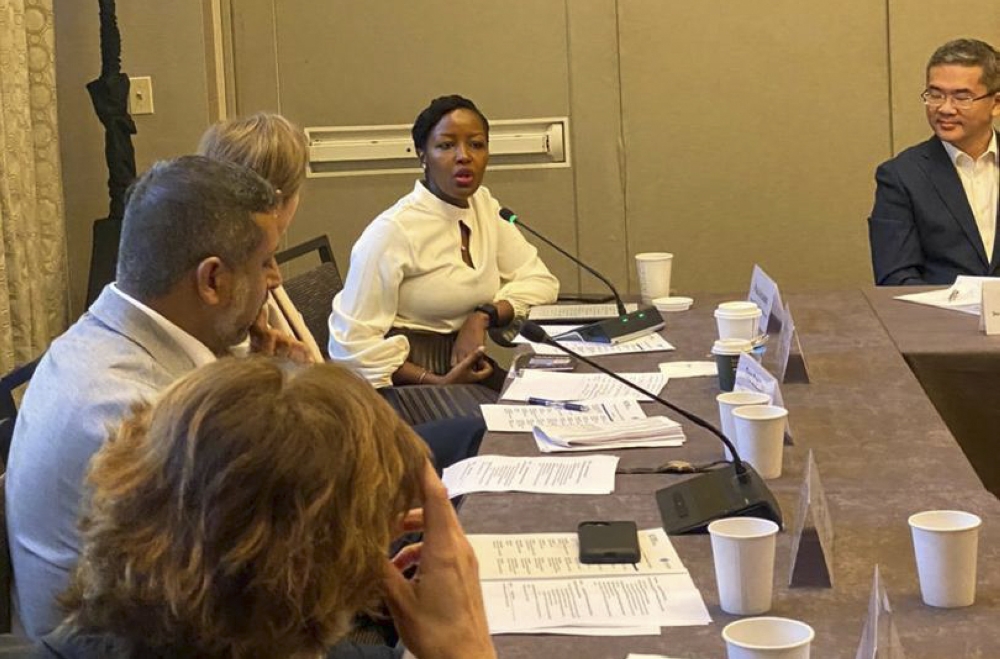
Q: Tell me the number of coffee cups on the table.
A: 8